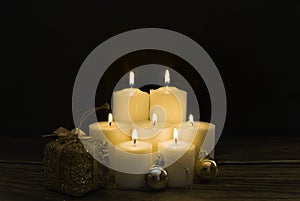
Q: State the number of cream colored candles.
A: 7